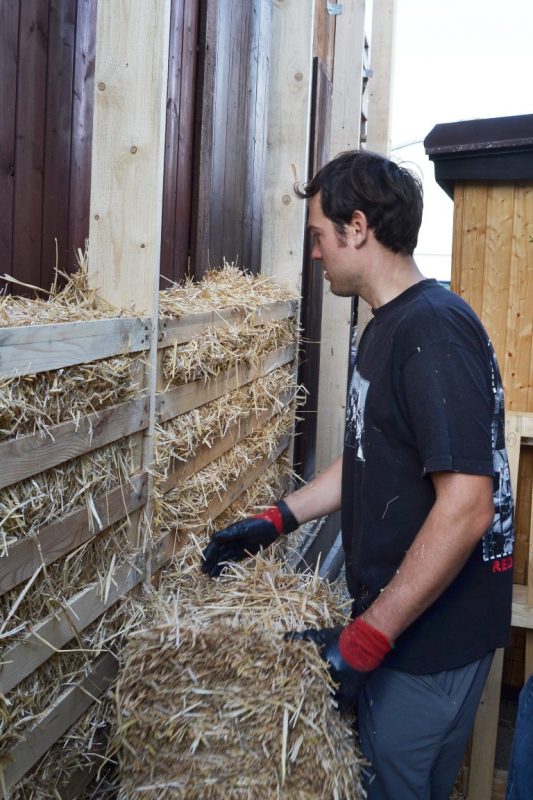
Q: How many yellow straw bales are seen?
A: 1